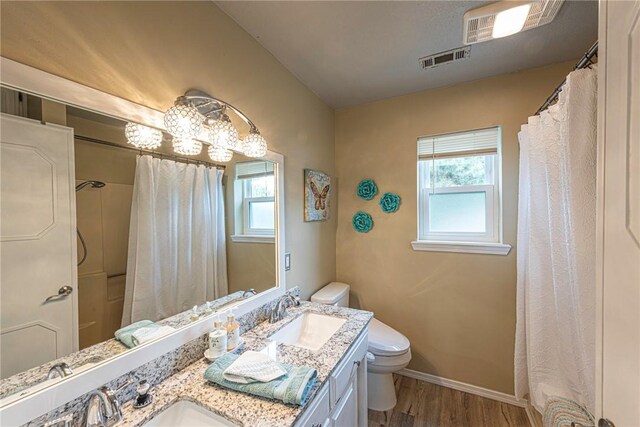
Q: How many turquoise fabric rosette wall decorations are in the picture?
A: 3